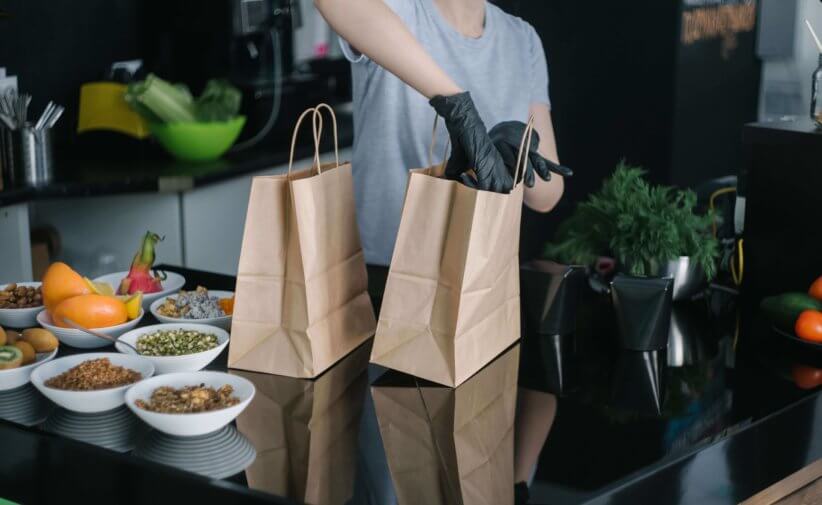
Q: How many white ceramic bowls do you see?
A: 8